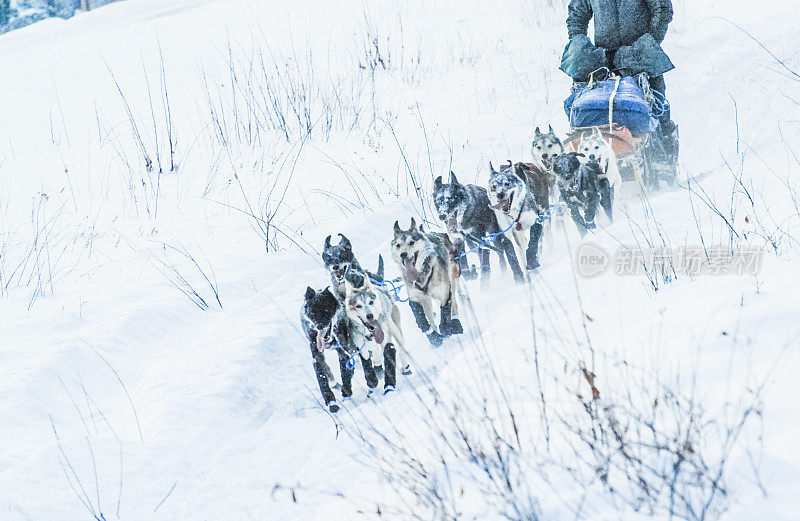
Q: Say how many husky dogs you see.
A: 9